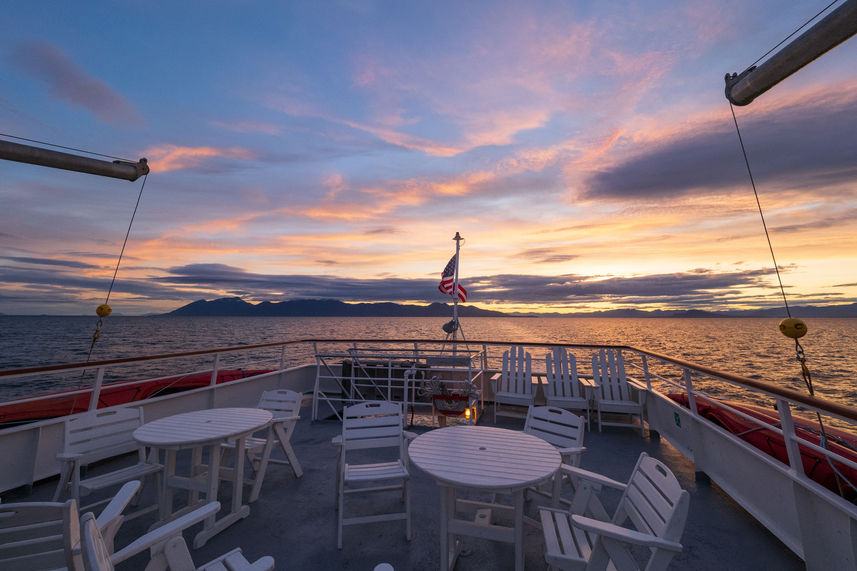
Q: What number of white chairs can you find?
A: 10